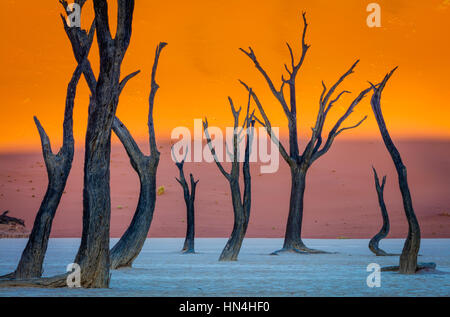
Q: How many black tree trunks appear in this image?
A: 8